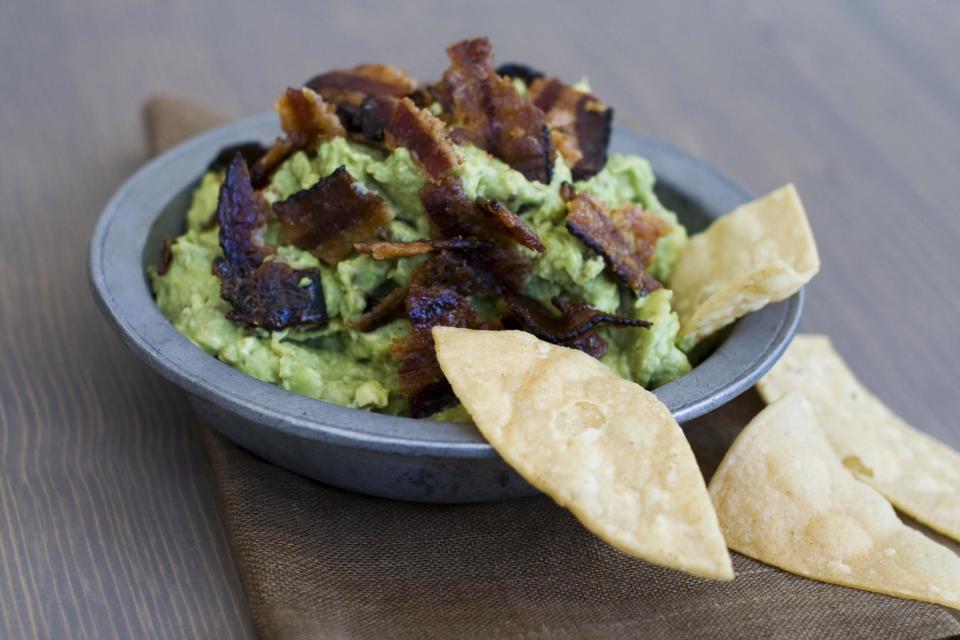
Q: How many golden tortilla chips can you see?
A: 4